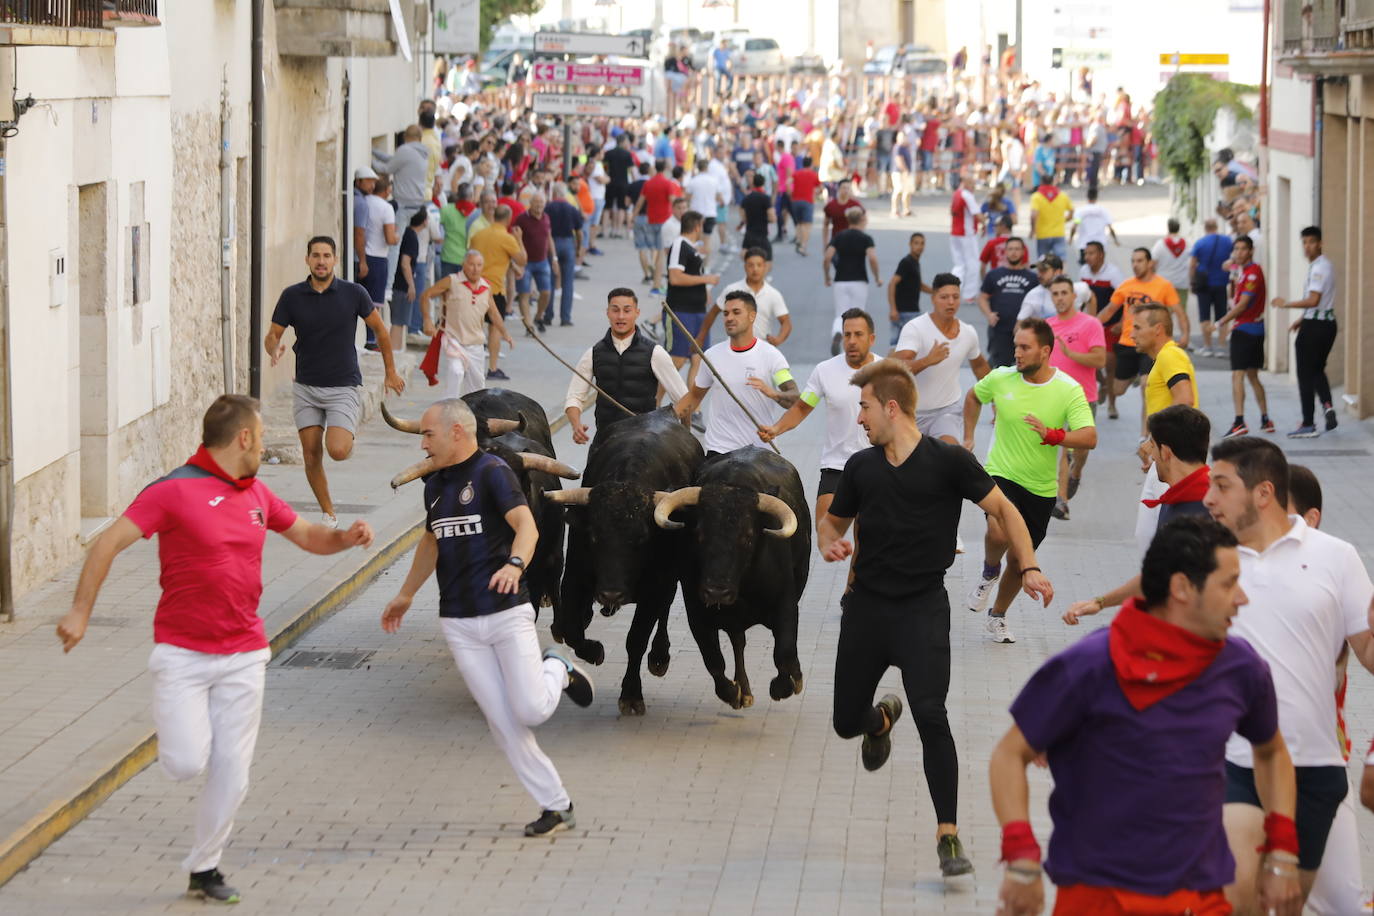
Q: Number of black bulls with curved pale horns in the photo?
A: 4